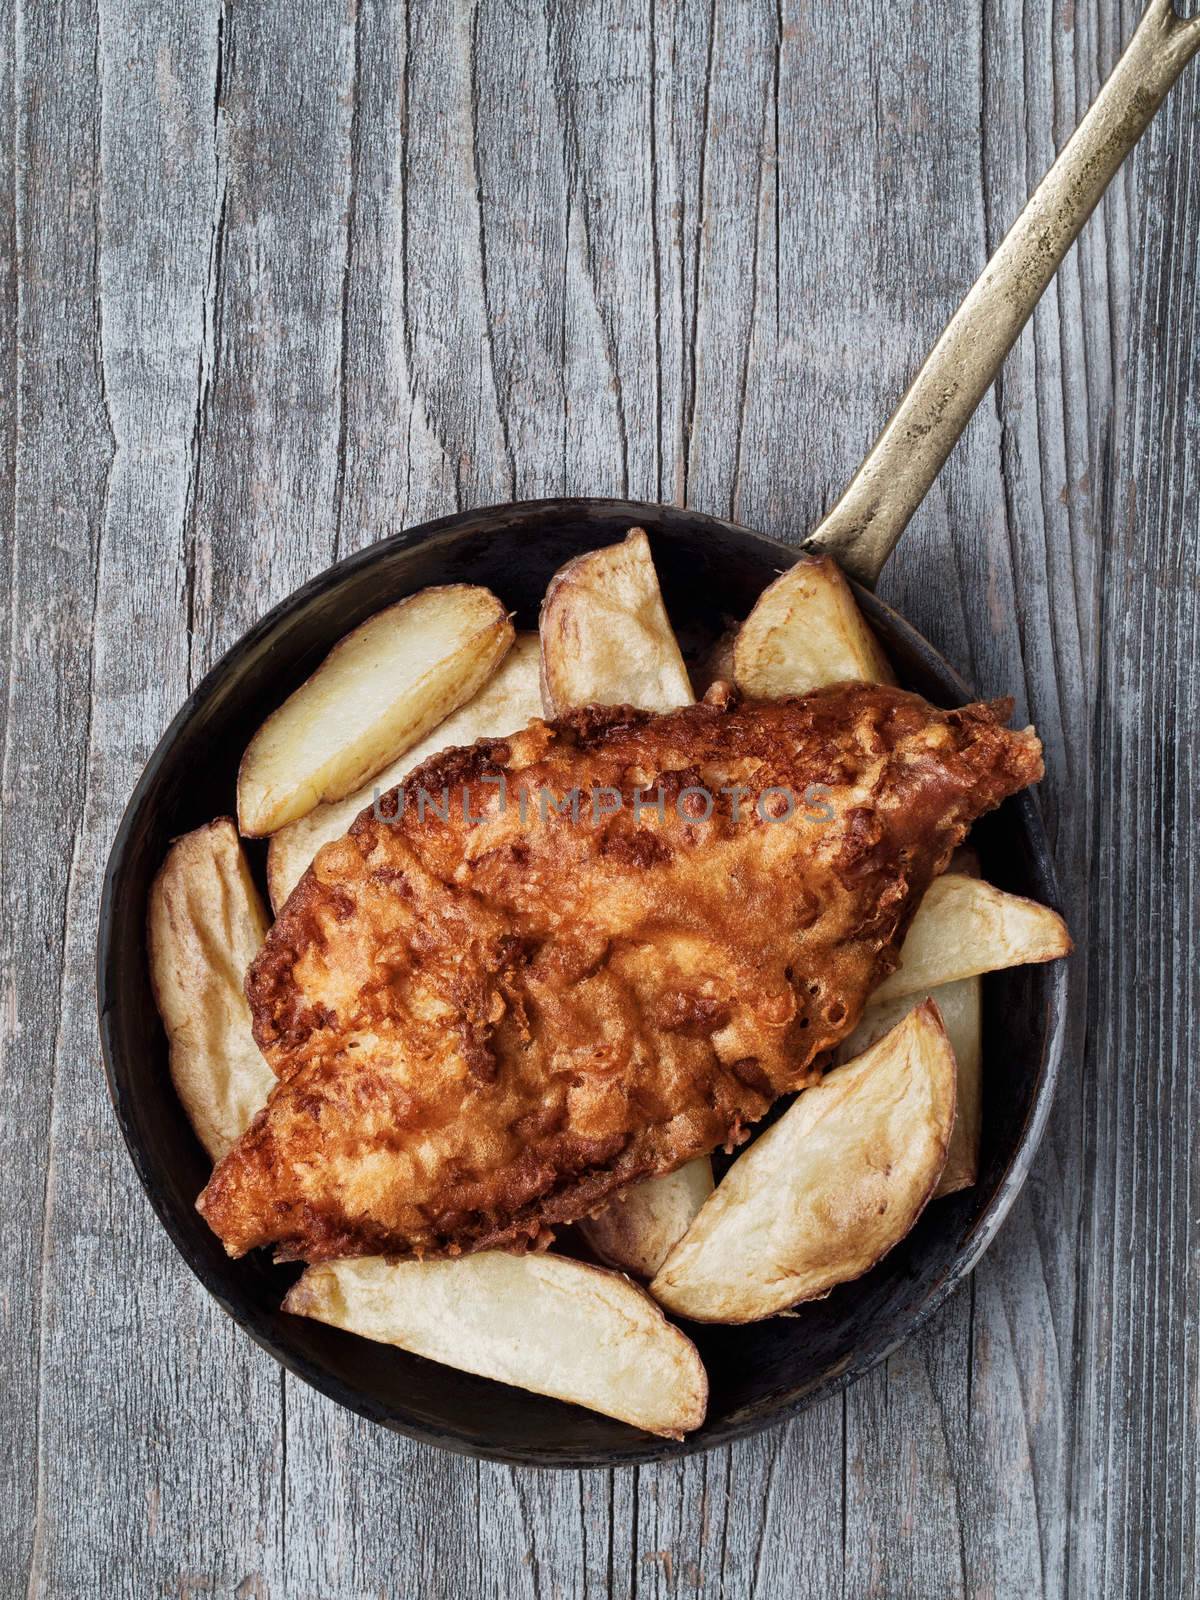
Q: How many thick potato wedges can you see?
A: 10